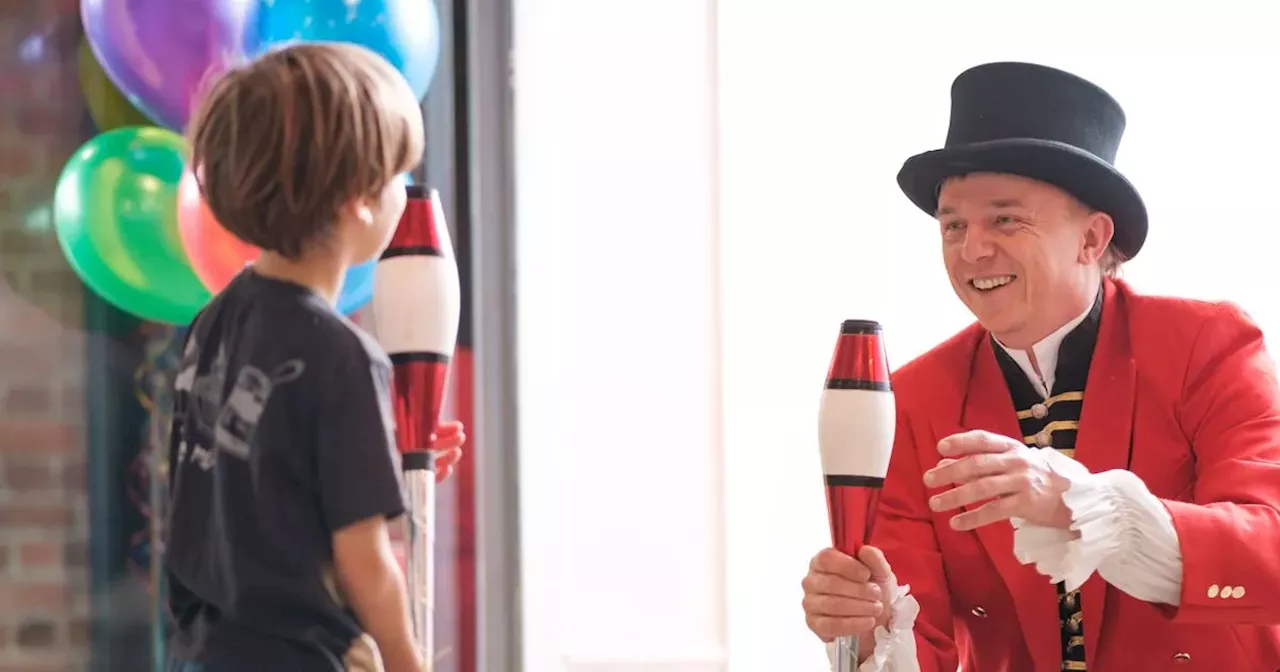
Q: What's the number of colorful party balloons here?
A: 6